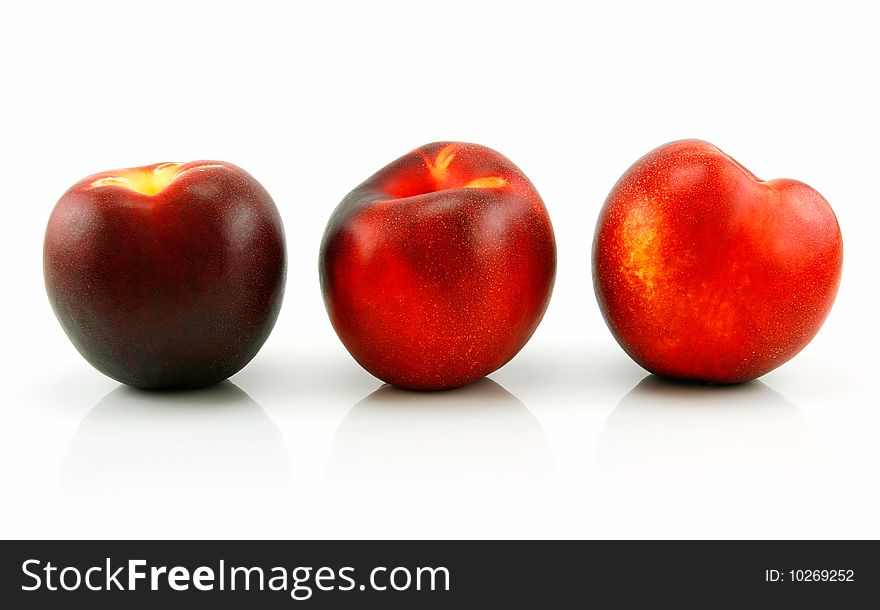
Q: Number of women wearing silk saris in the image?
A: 0